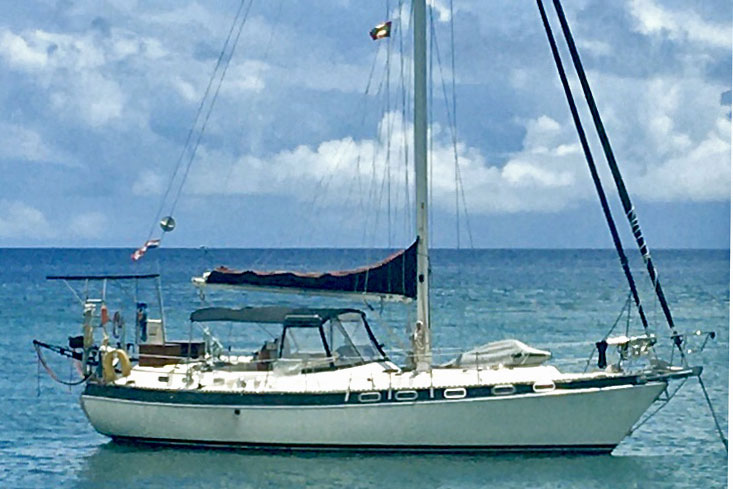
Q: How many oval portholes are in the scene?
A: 5